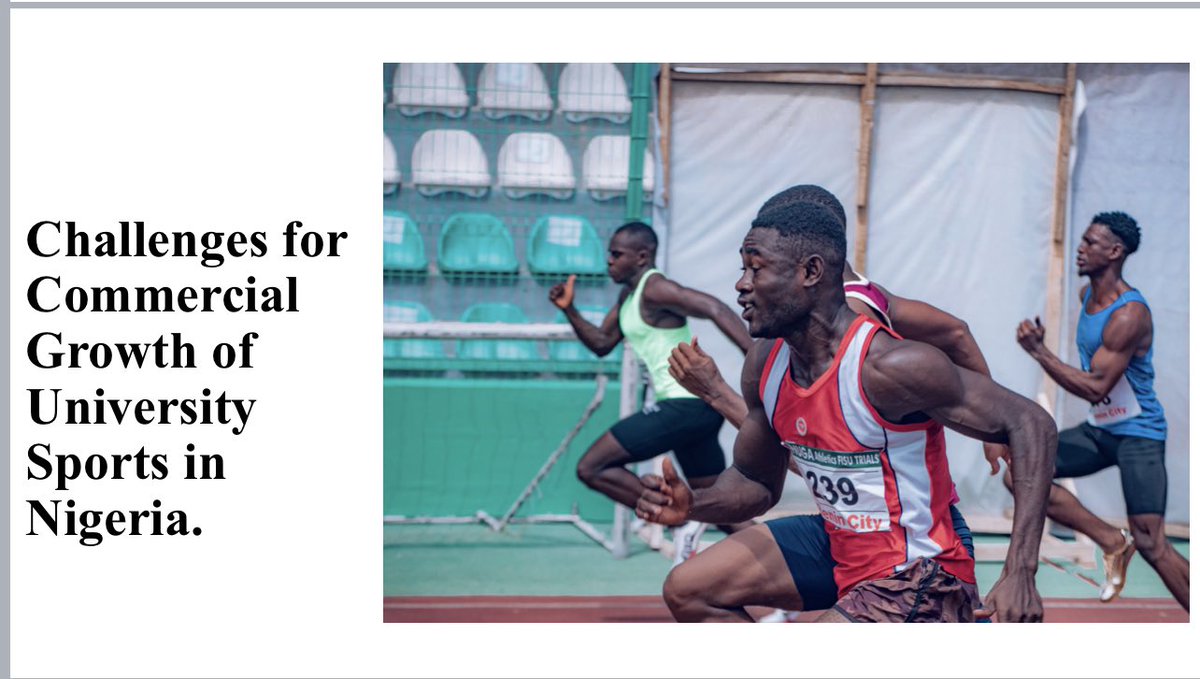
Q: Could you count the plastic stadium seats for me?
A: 13